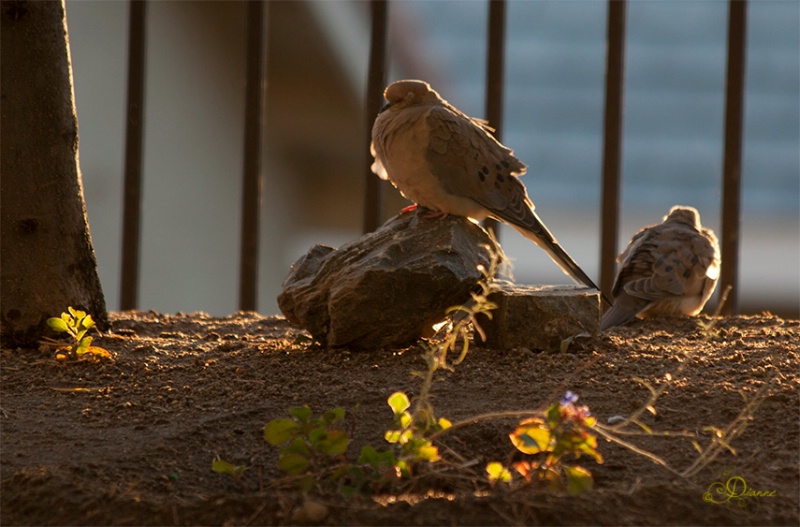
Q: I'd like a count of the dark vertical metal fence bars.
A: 6